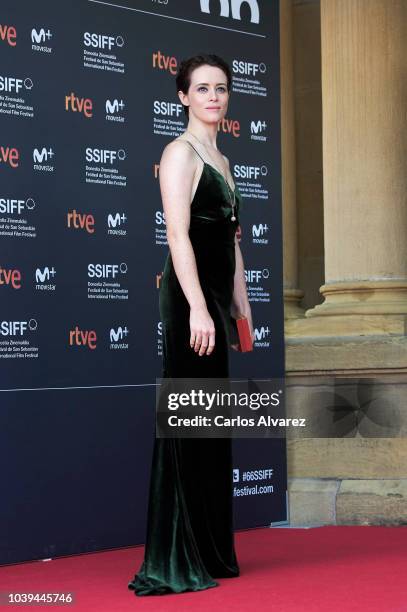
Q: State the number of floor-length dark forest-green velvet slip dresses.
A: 1